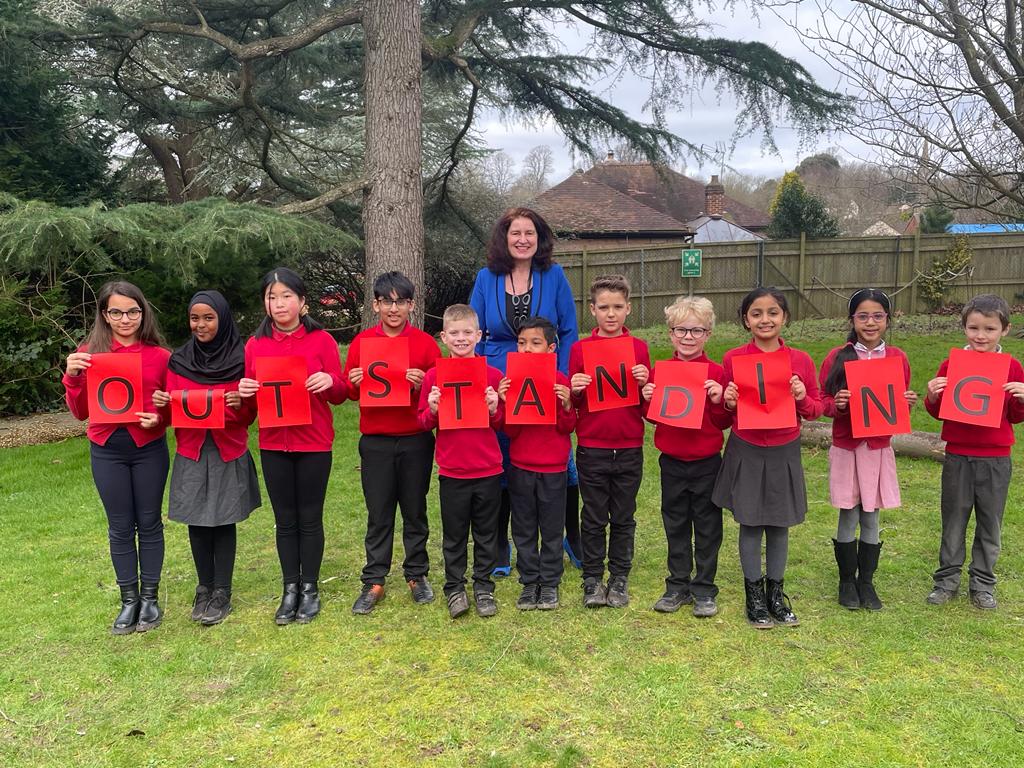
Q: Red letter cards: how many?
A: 11